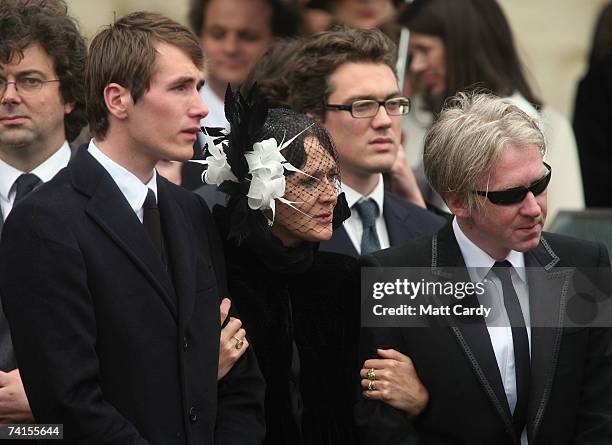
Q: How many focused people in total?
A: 5